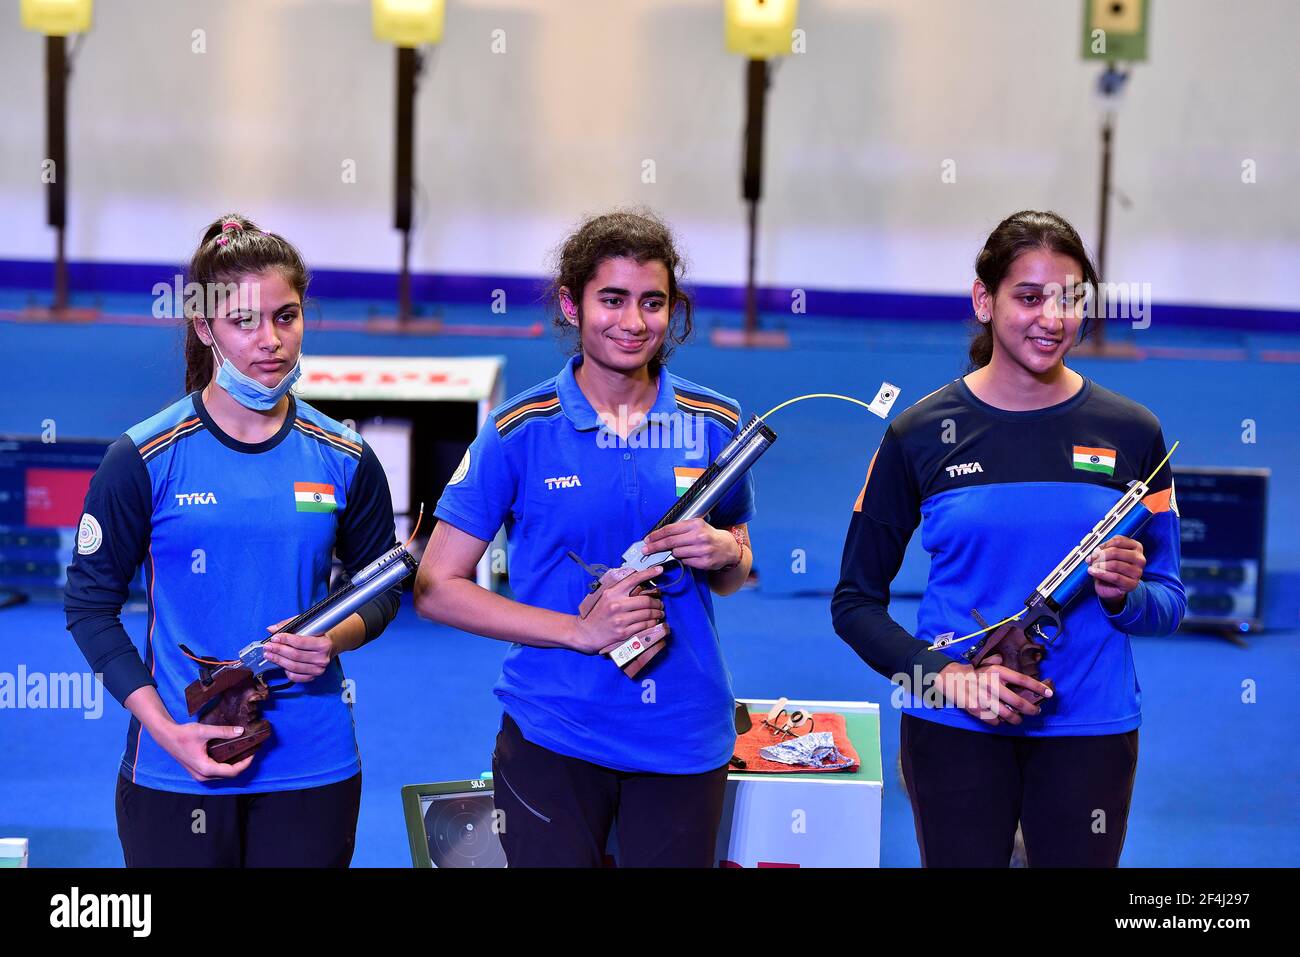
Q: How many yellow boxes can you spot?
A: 3